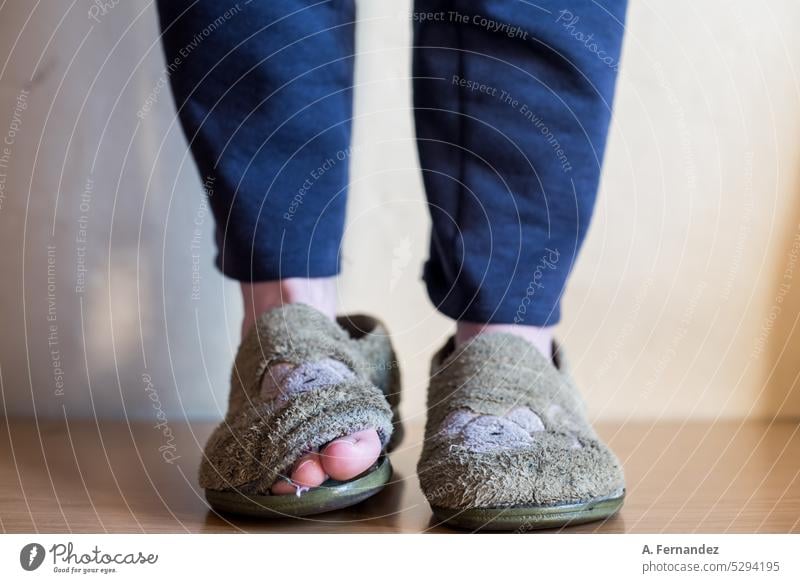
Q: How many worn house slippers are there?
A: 2